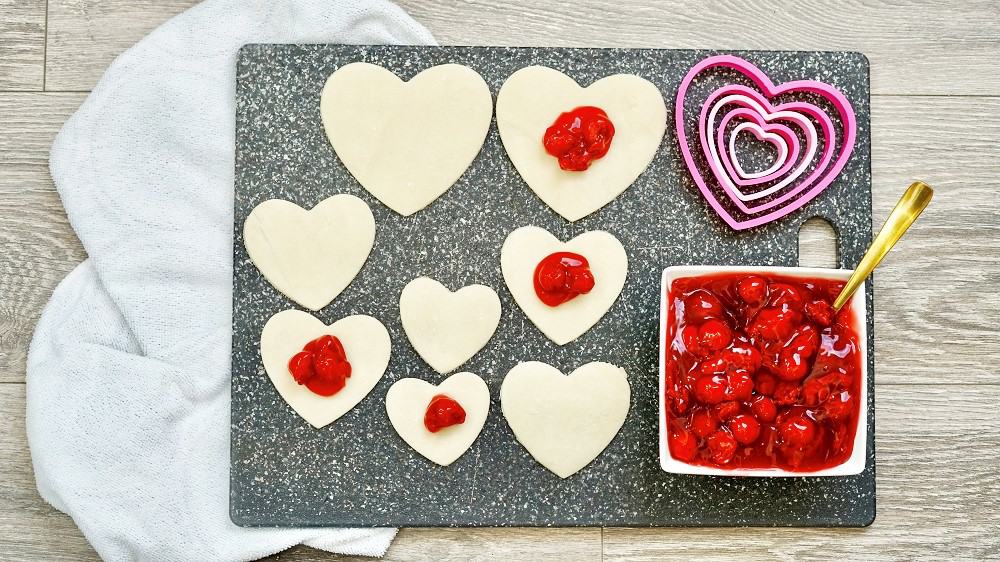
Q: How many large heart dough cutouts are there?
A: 2